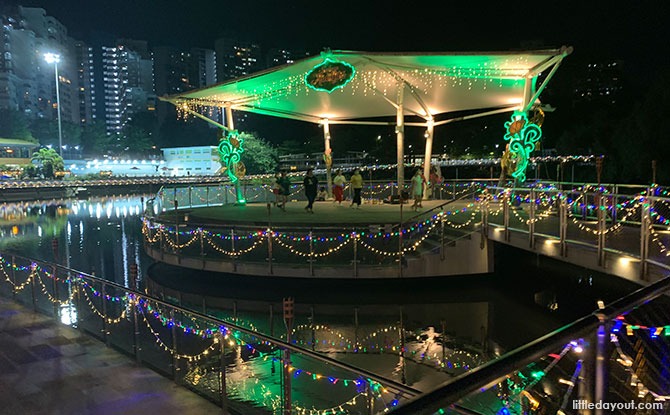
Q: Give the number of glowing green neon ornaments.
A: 3